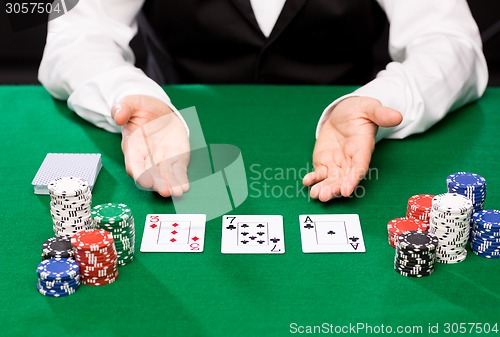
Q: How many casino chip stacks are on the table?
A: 11